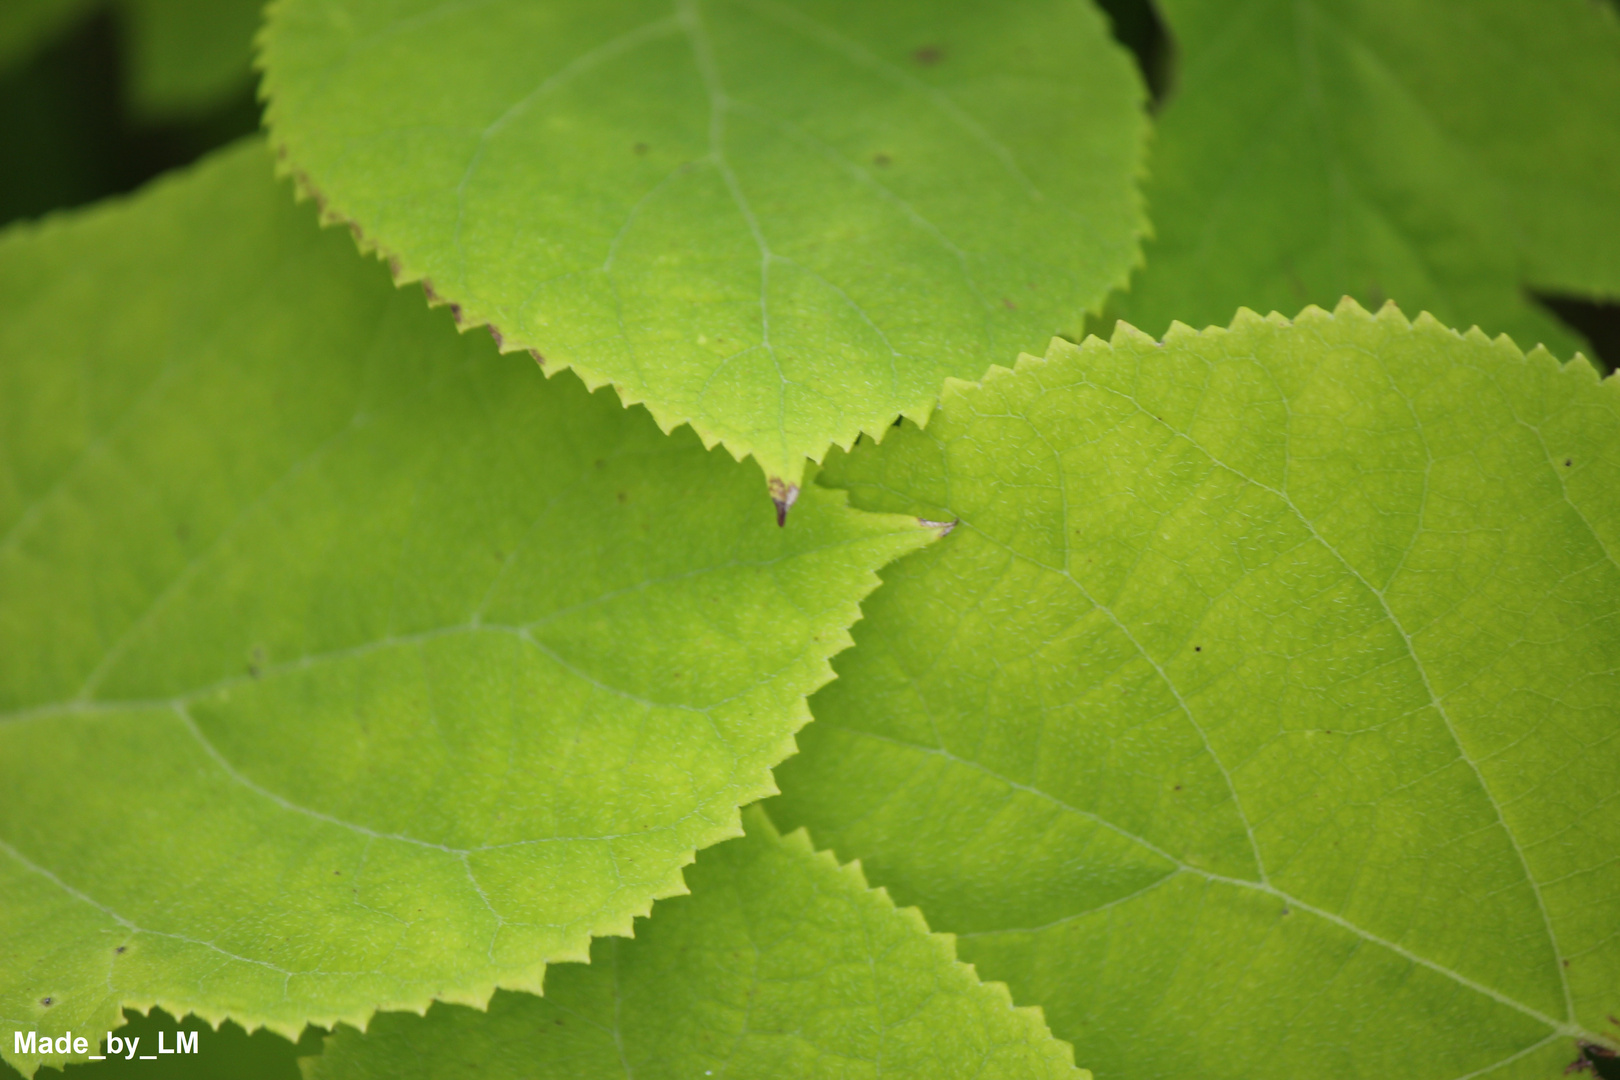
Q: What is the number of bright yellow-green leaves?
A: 4